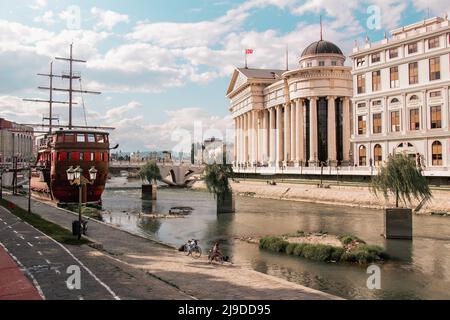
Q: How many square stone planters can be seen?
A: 3